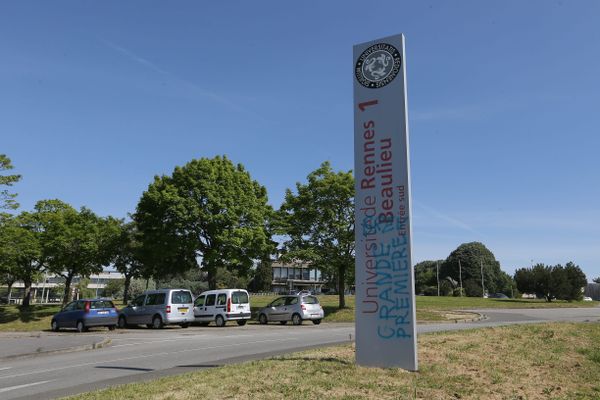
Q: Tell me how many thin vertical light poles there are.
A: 3